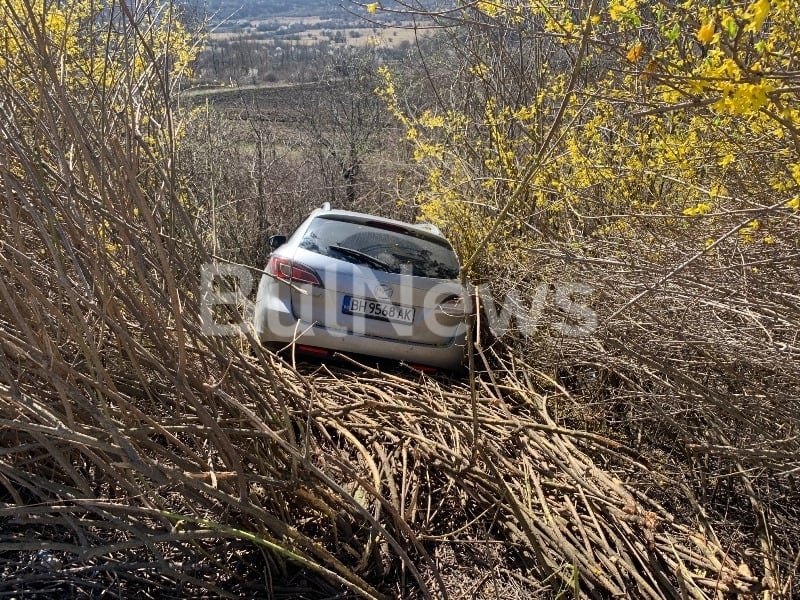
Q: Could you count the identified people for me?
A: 0